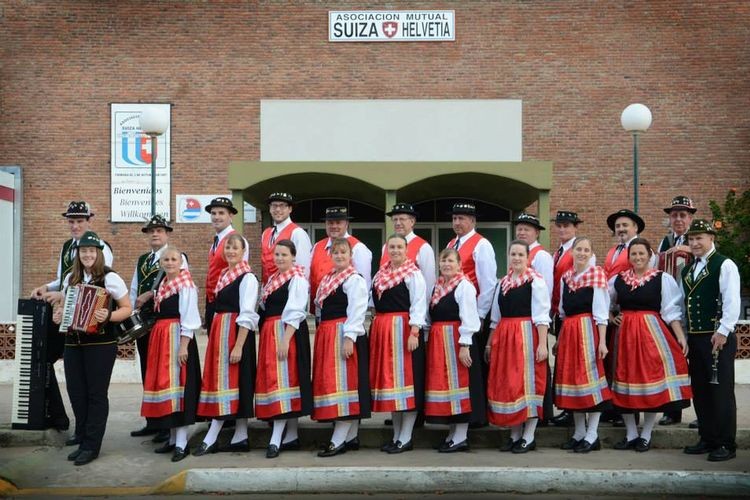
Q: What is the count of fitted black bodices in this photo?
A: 9